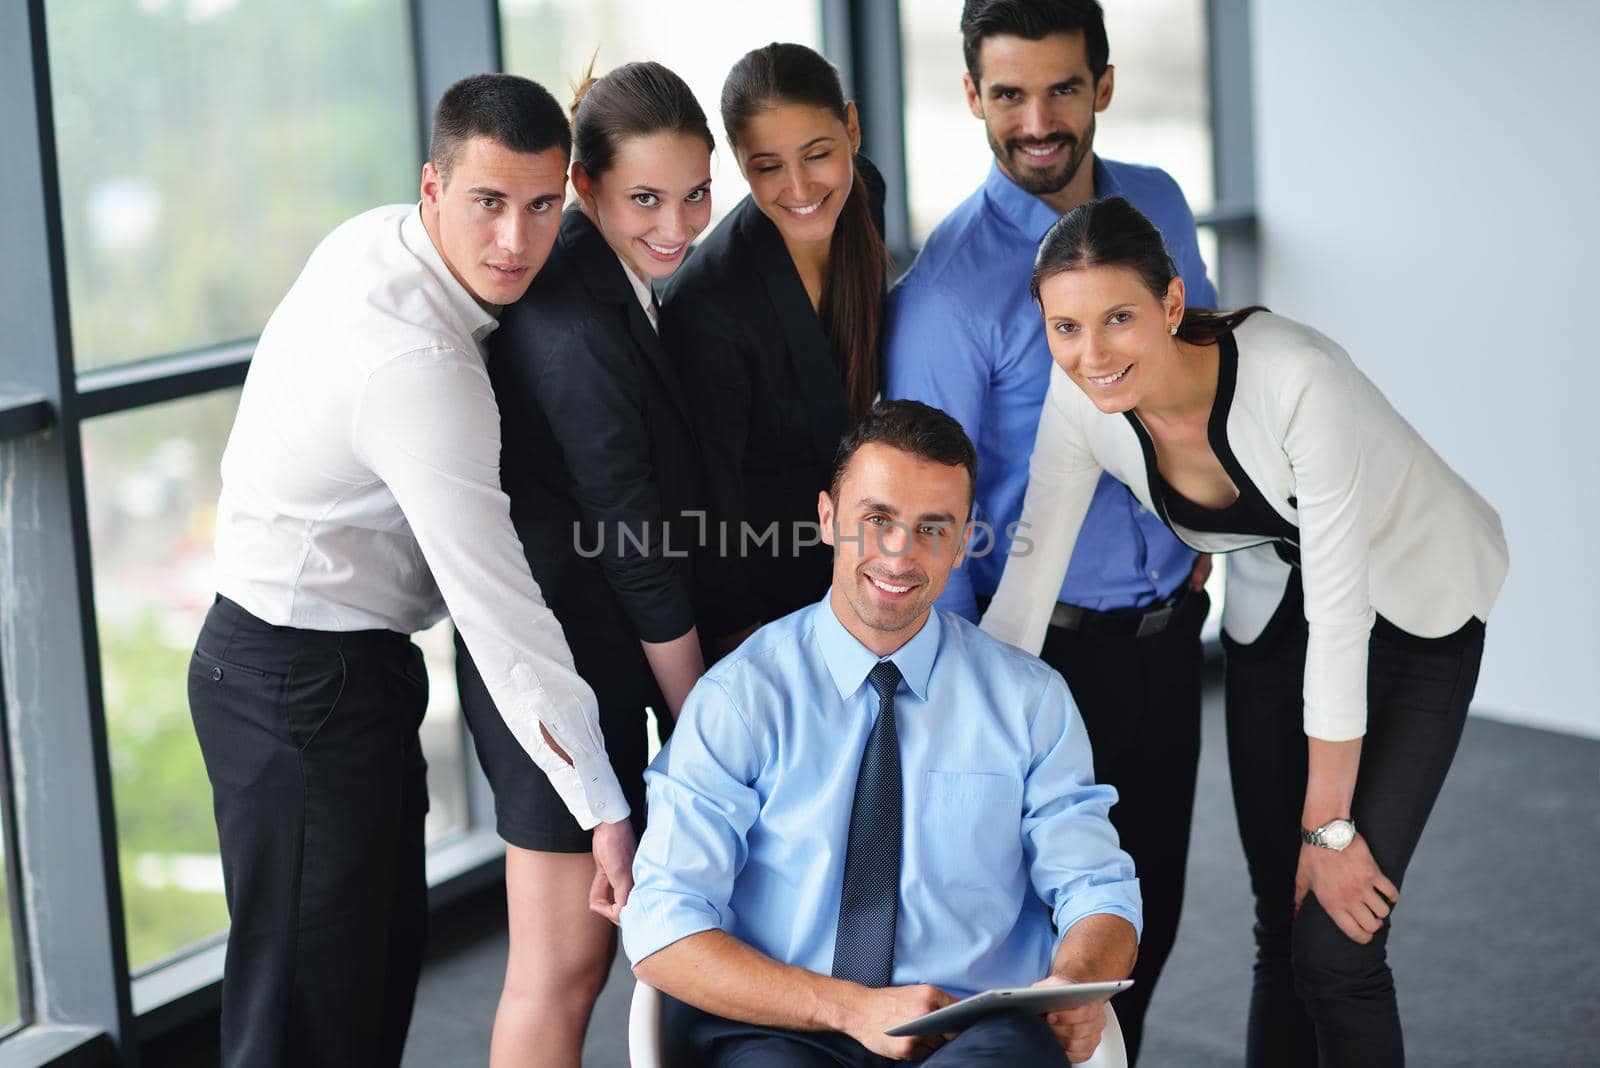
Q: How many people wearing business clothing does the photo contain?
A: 6